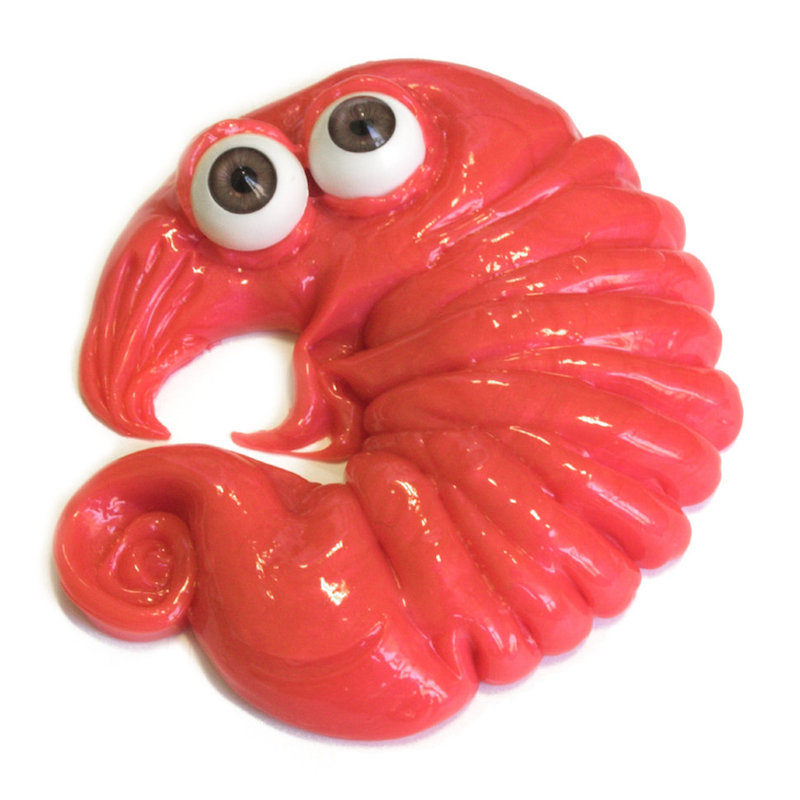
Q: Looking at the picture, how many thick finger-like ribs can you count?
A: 10